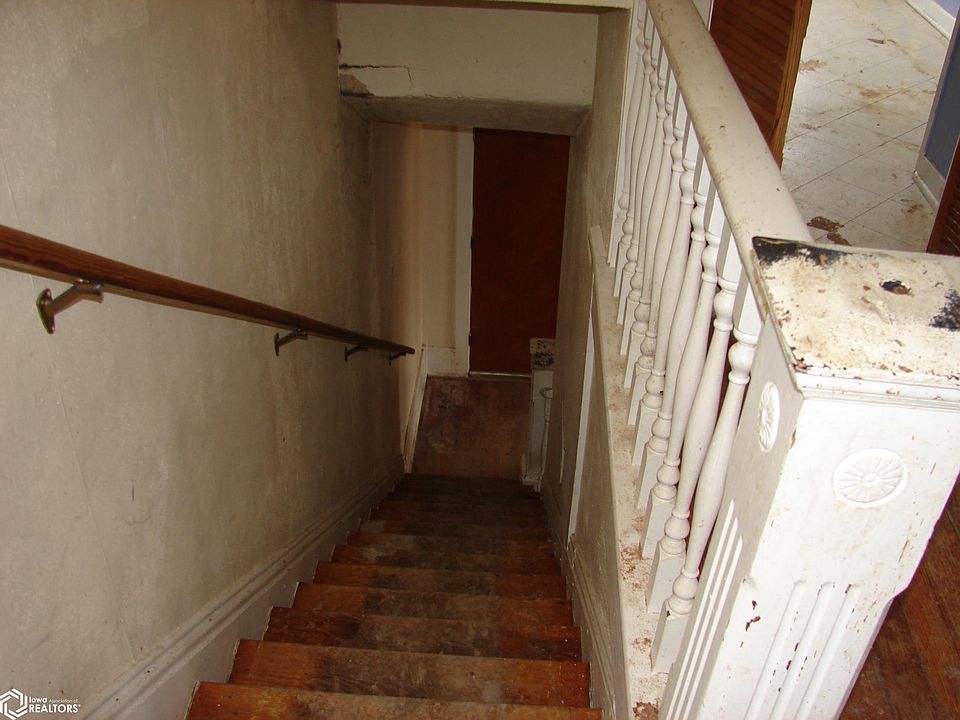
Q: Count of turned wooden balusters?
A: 11